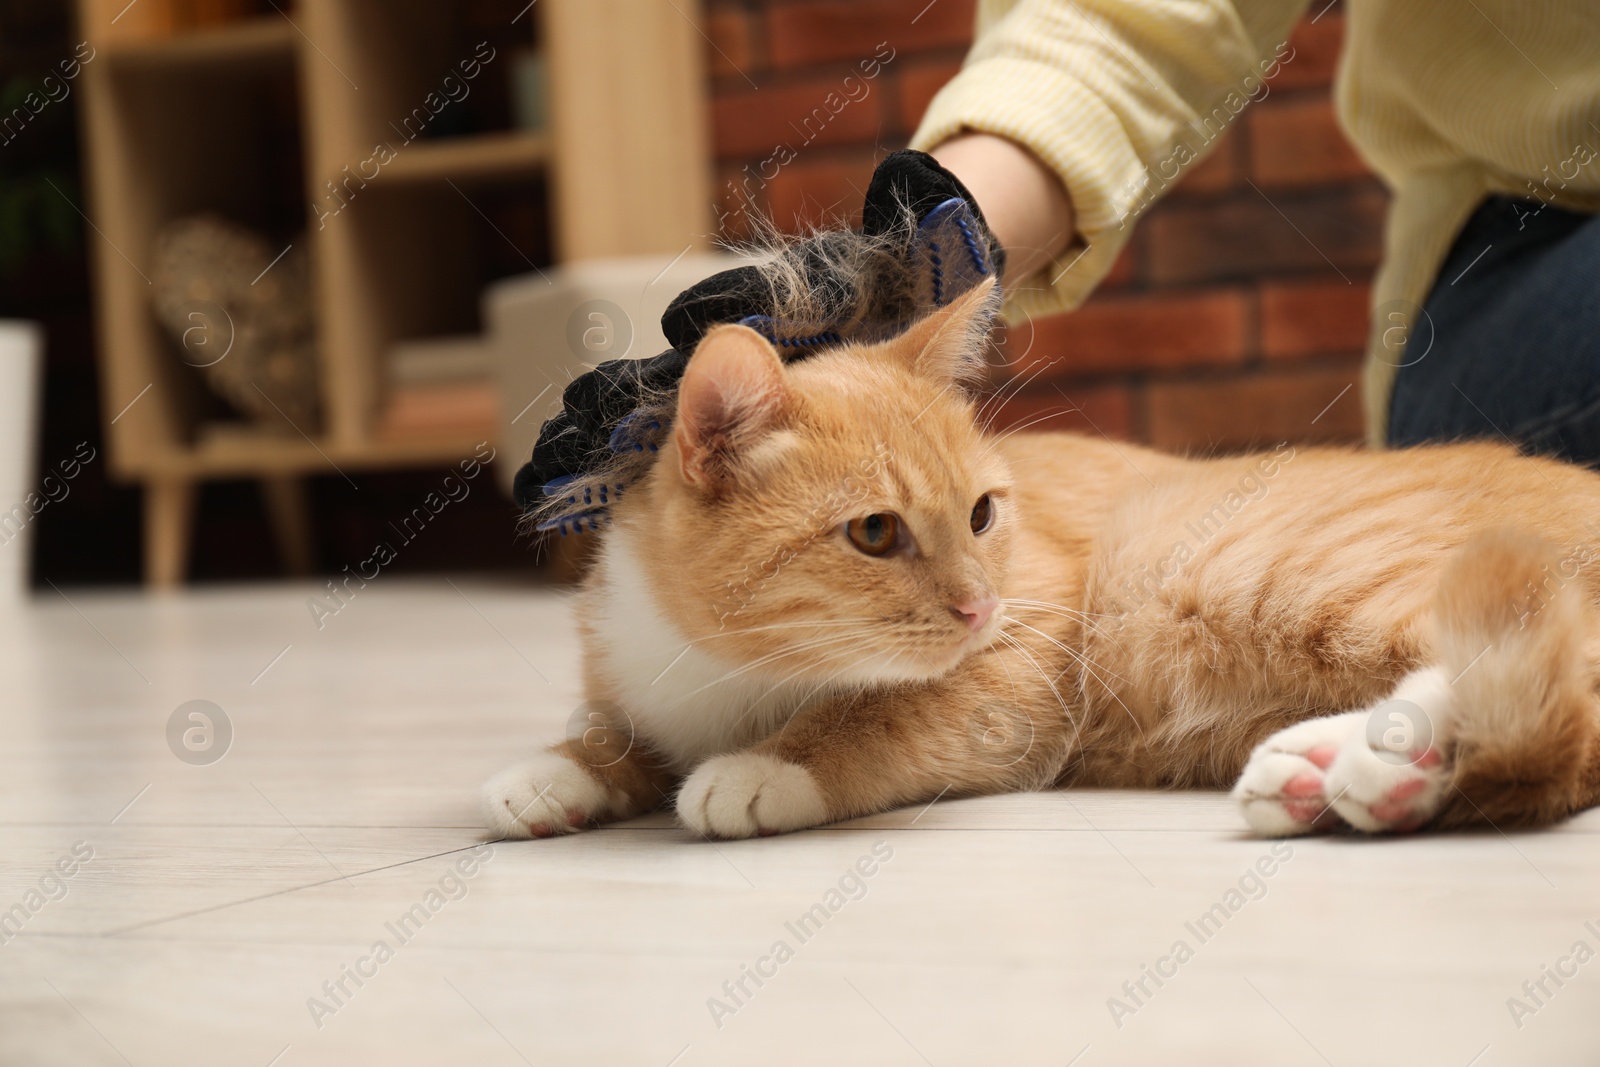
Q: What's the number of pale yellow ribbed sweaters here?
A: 1